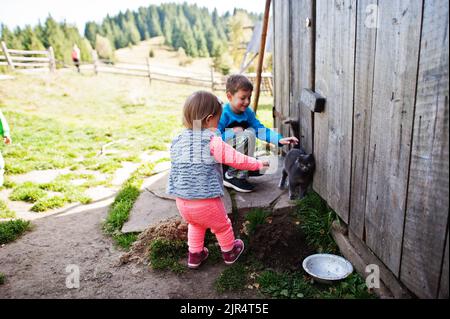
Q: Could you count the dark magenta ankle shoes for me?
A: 2